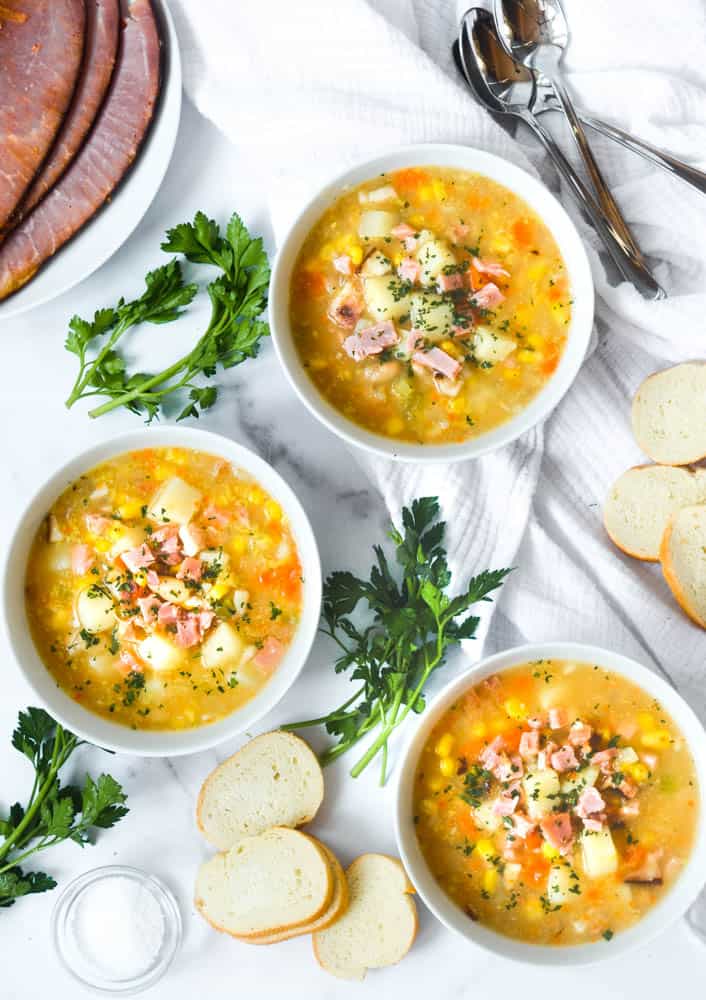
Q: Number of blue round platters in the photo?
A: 0